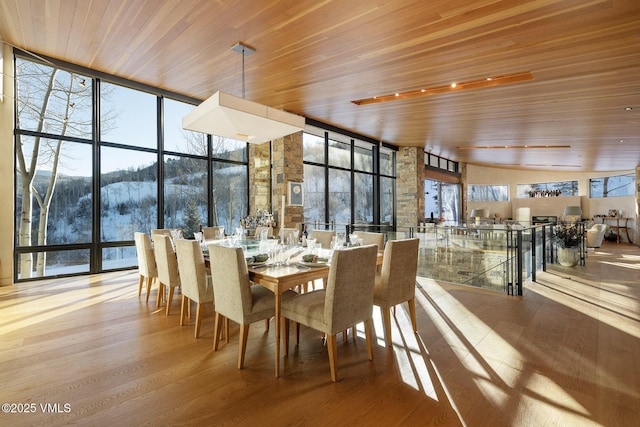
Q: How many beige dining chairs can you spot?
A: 12